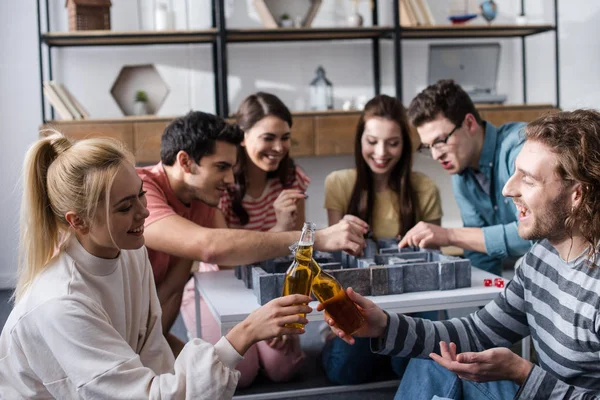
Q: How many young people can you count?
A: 6